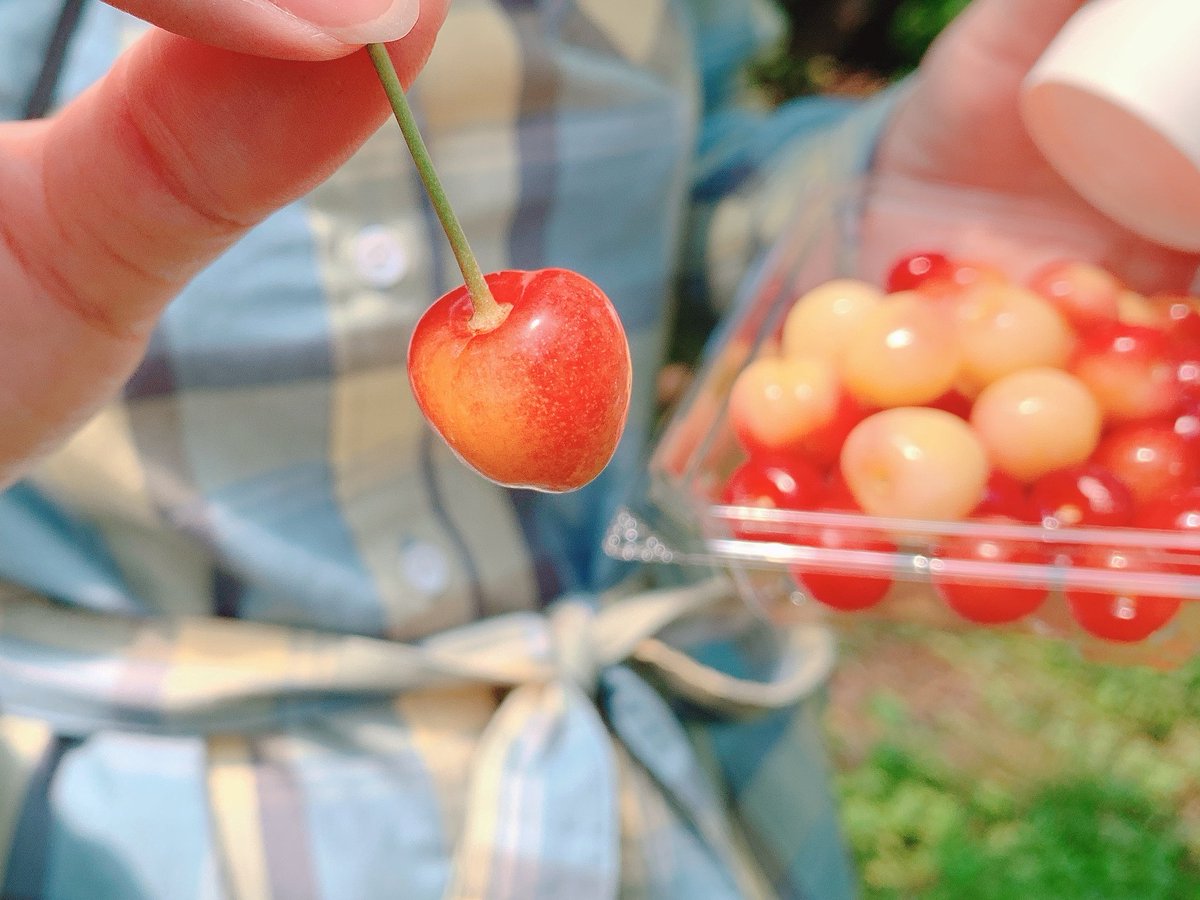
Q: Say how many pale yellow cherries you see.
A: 6